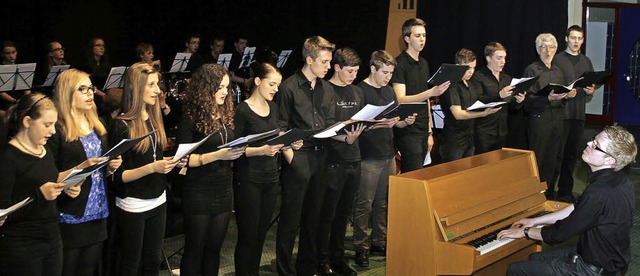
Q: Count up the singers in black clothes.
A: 13